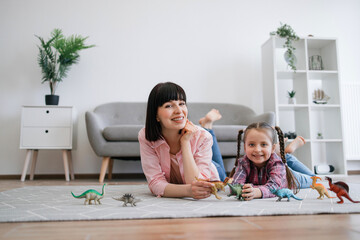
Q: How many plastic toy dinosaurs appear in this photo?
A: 7